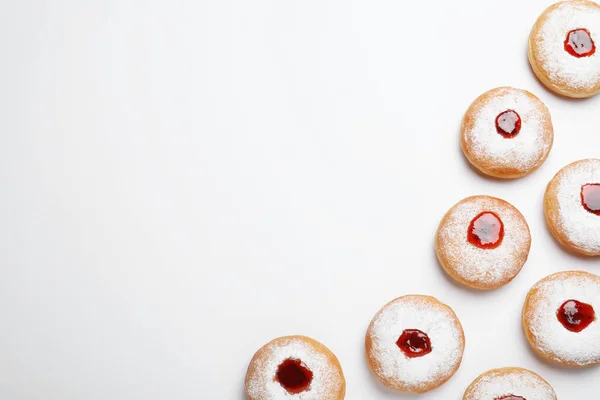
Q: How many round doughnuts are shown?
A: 8